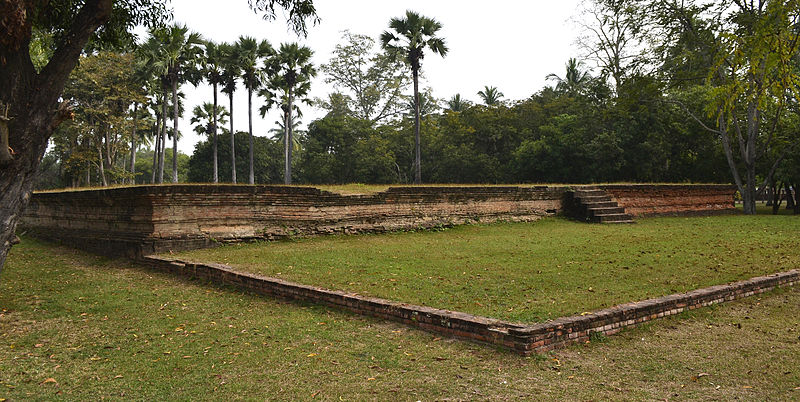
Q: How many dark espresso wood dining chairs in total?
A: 0